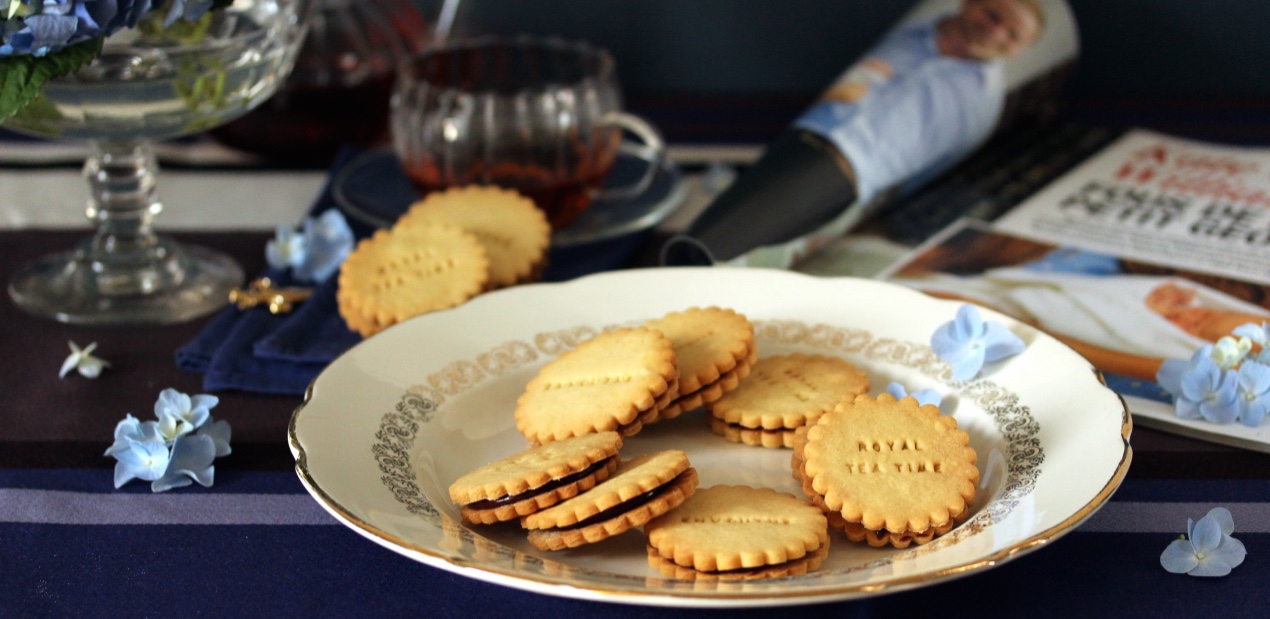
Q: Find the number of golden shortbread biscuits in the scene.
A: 9